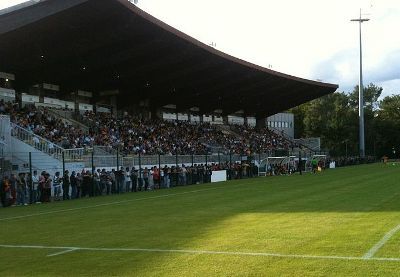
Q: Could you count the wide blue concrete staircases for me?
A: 1